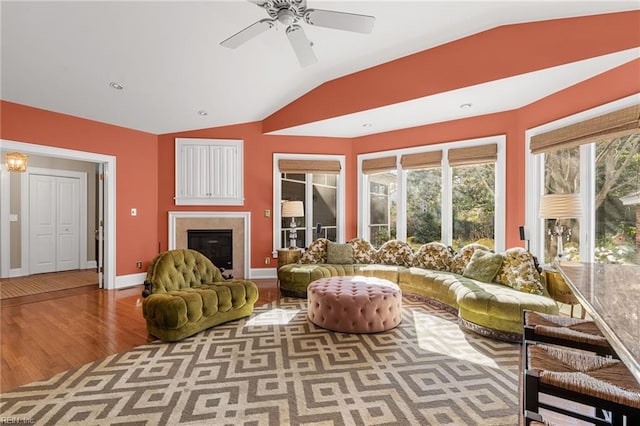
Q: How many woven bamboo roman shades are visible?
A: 5